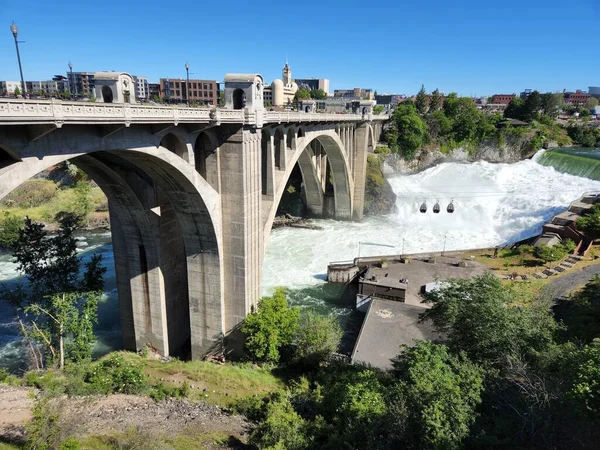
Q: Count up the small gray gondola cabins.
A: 3